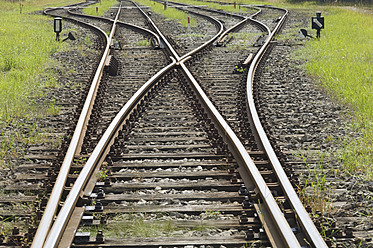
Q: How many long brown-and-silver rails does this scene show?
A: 4